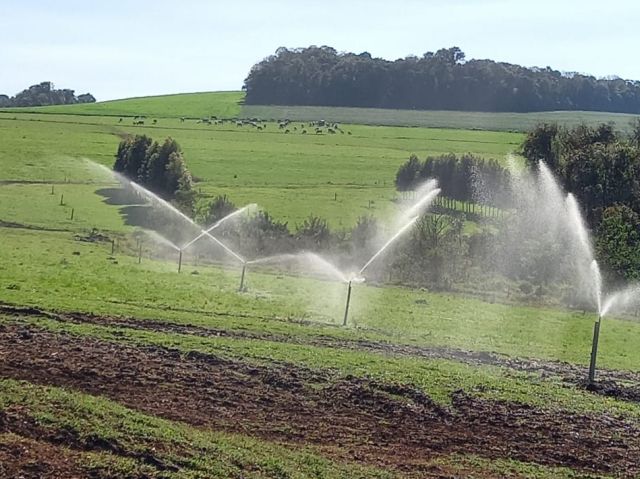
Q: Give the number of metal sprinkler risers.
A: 4